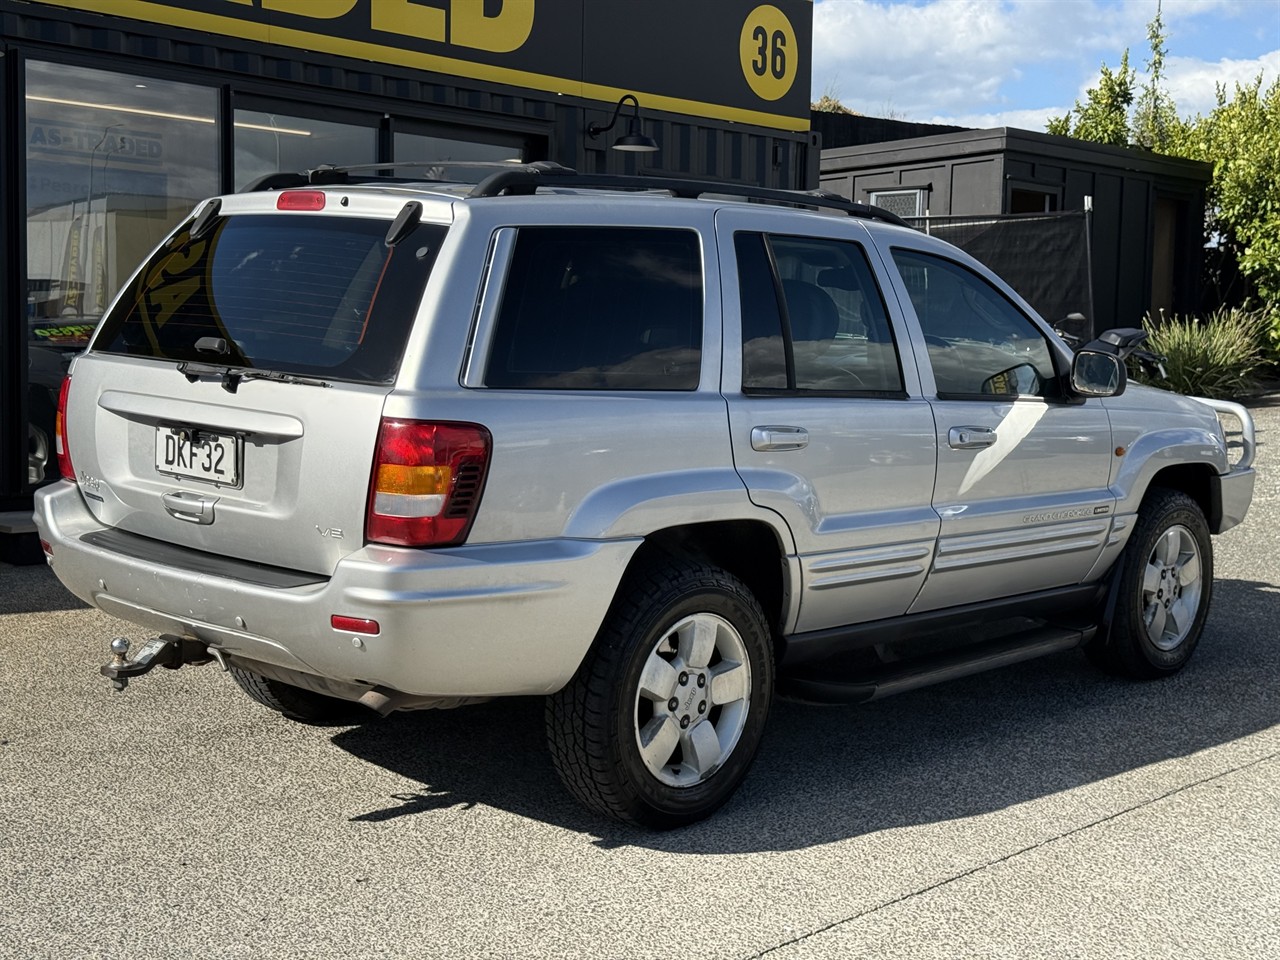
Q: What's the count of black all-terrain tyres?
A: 3